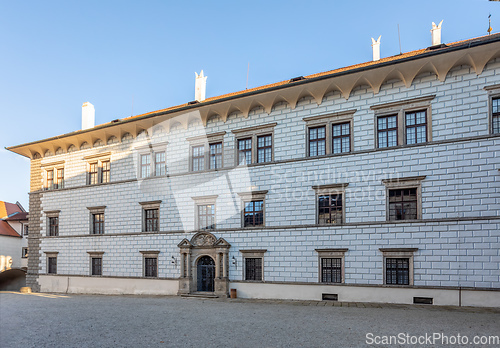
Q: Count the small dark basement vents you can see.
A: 2